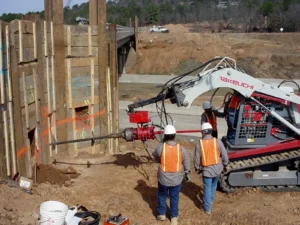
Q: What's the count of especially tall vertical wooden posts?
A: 2